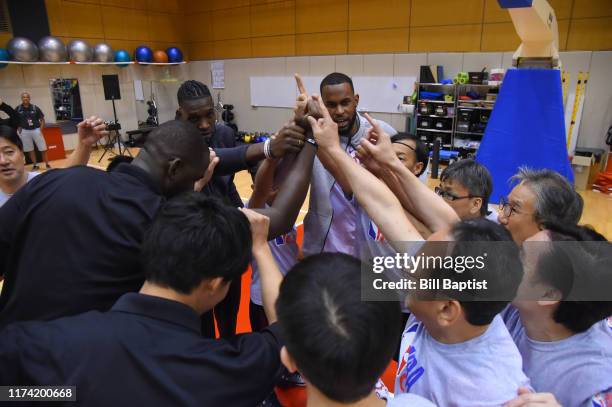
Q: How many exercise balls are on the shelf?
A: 9